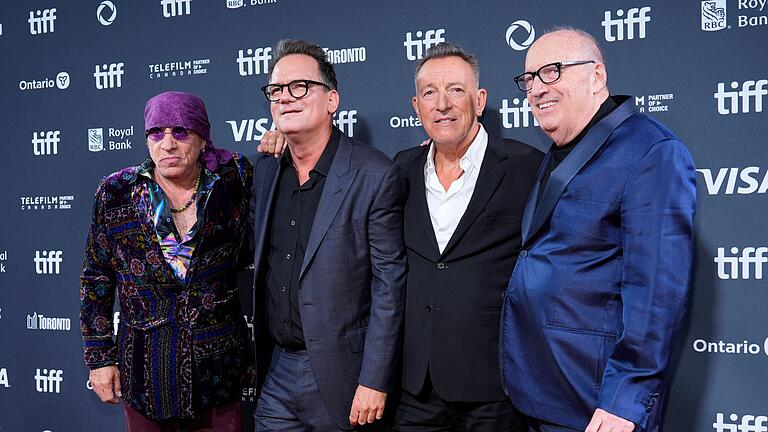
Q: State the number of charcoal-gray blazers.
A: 1